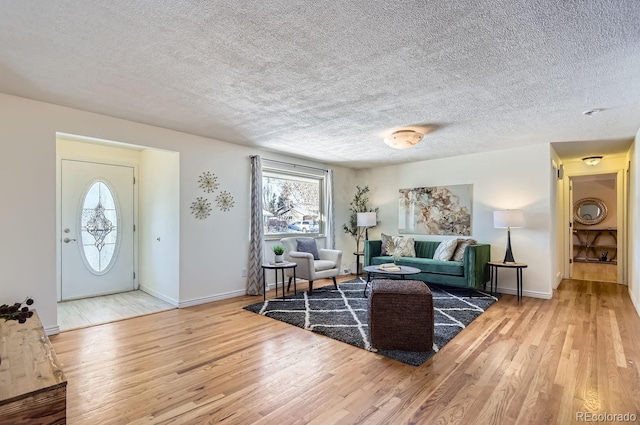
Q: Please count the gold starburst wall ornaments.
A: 3